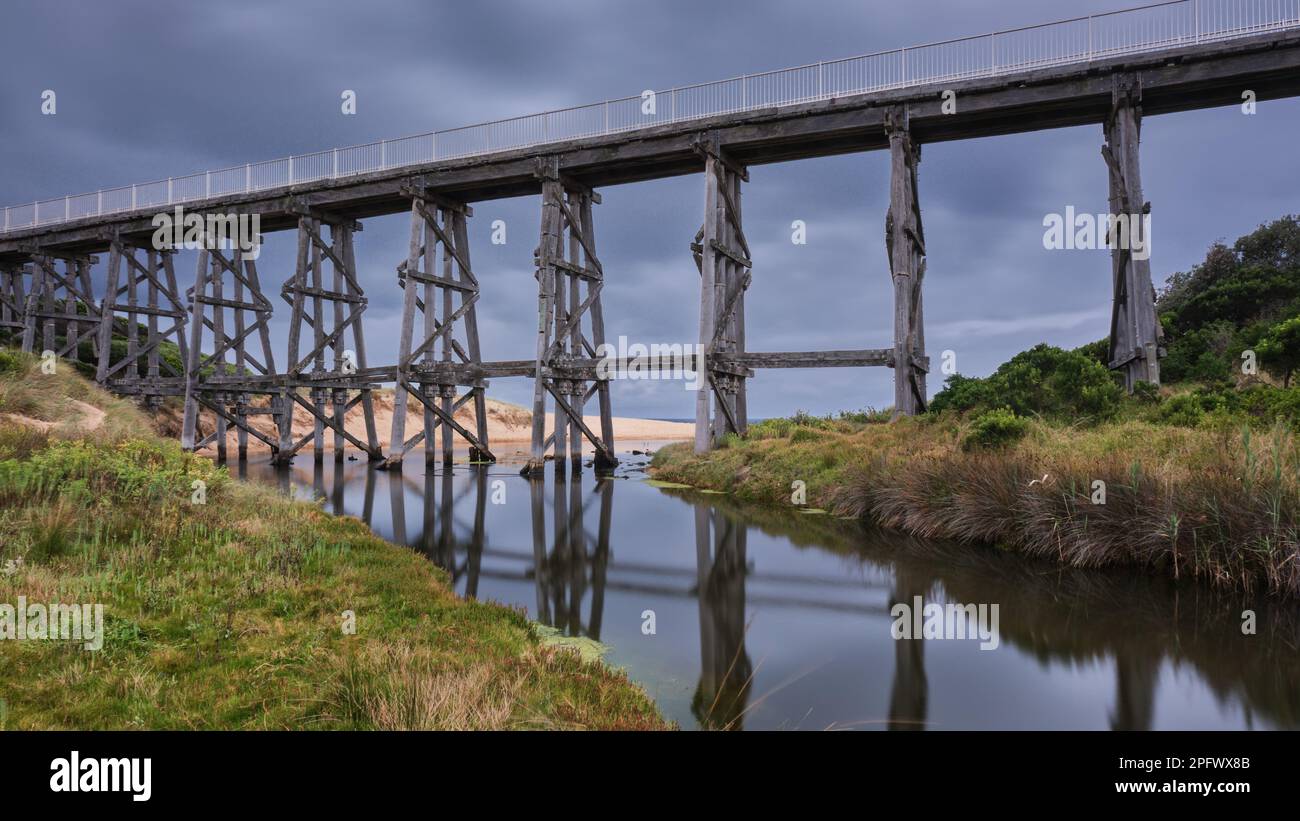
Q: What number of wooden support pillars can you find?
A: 10